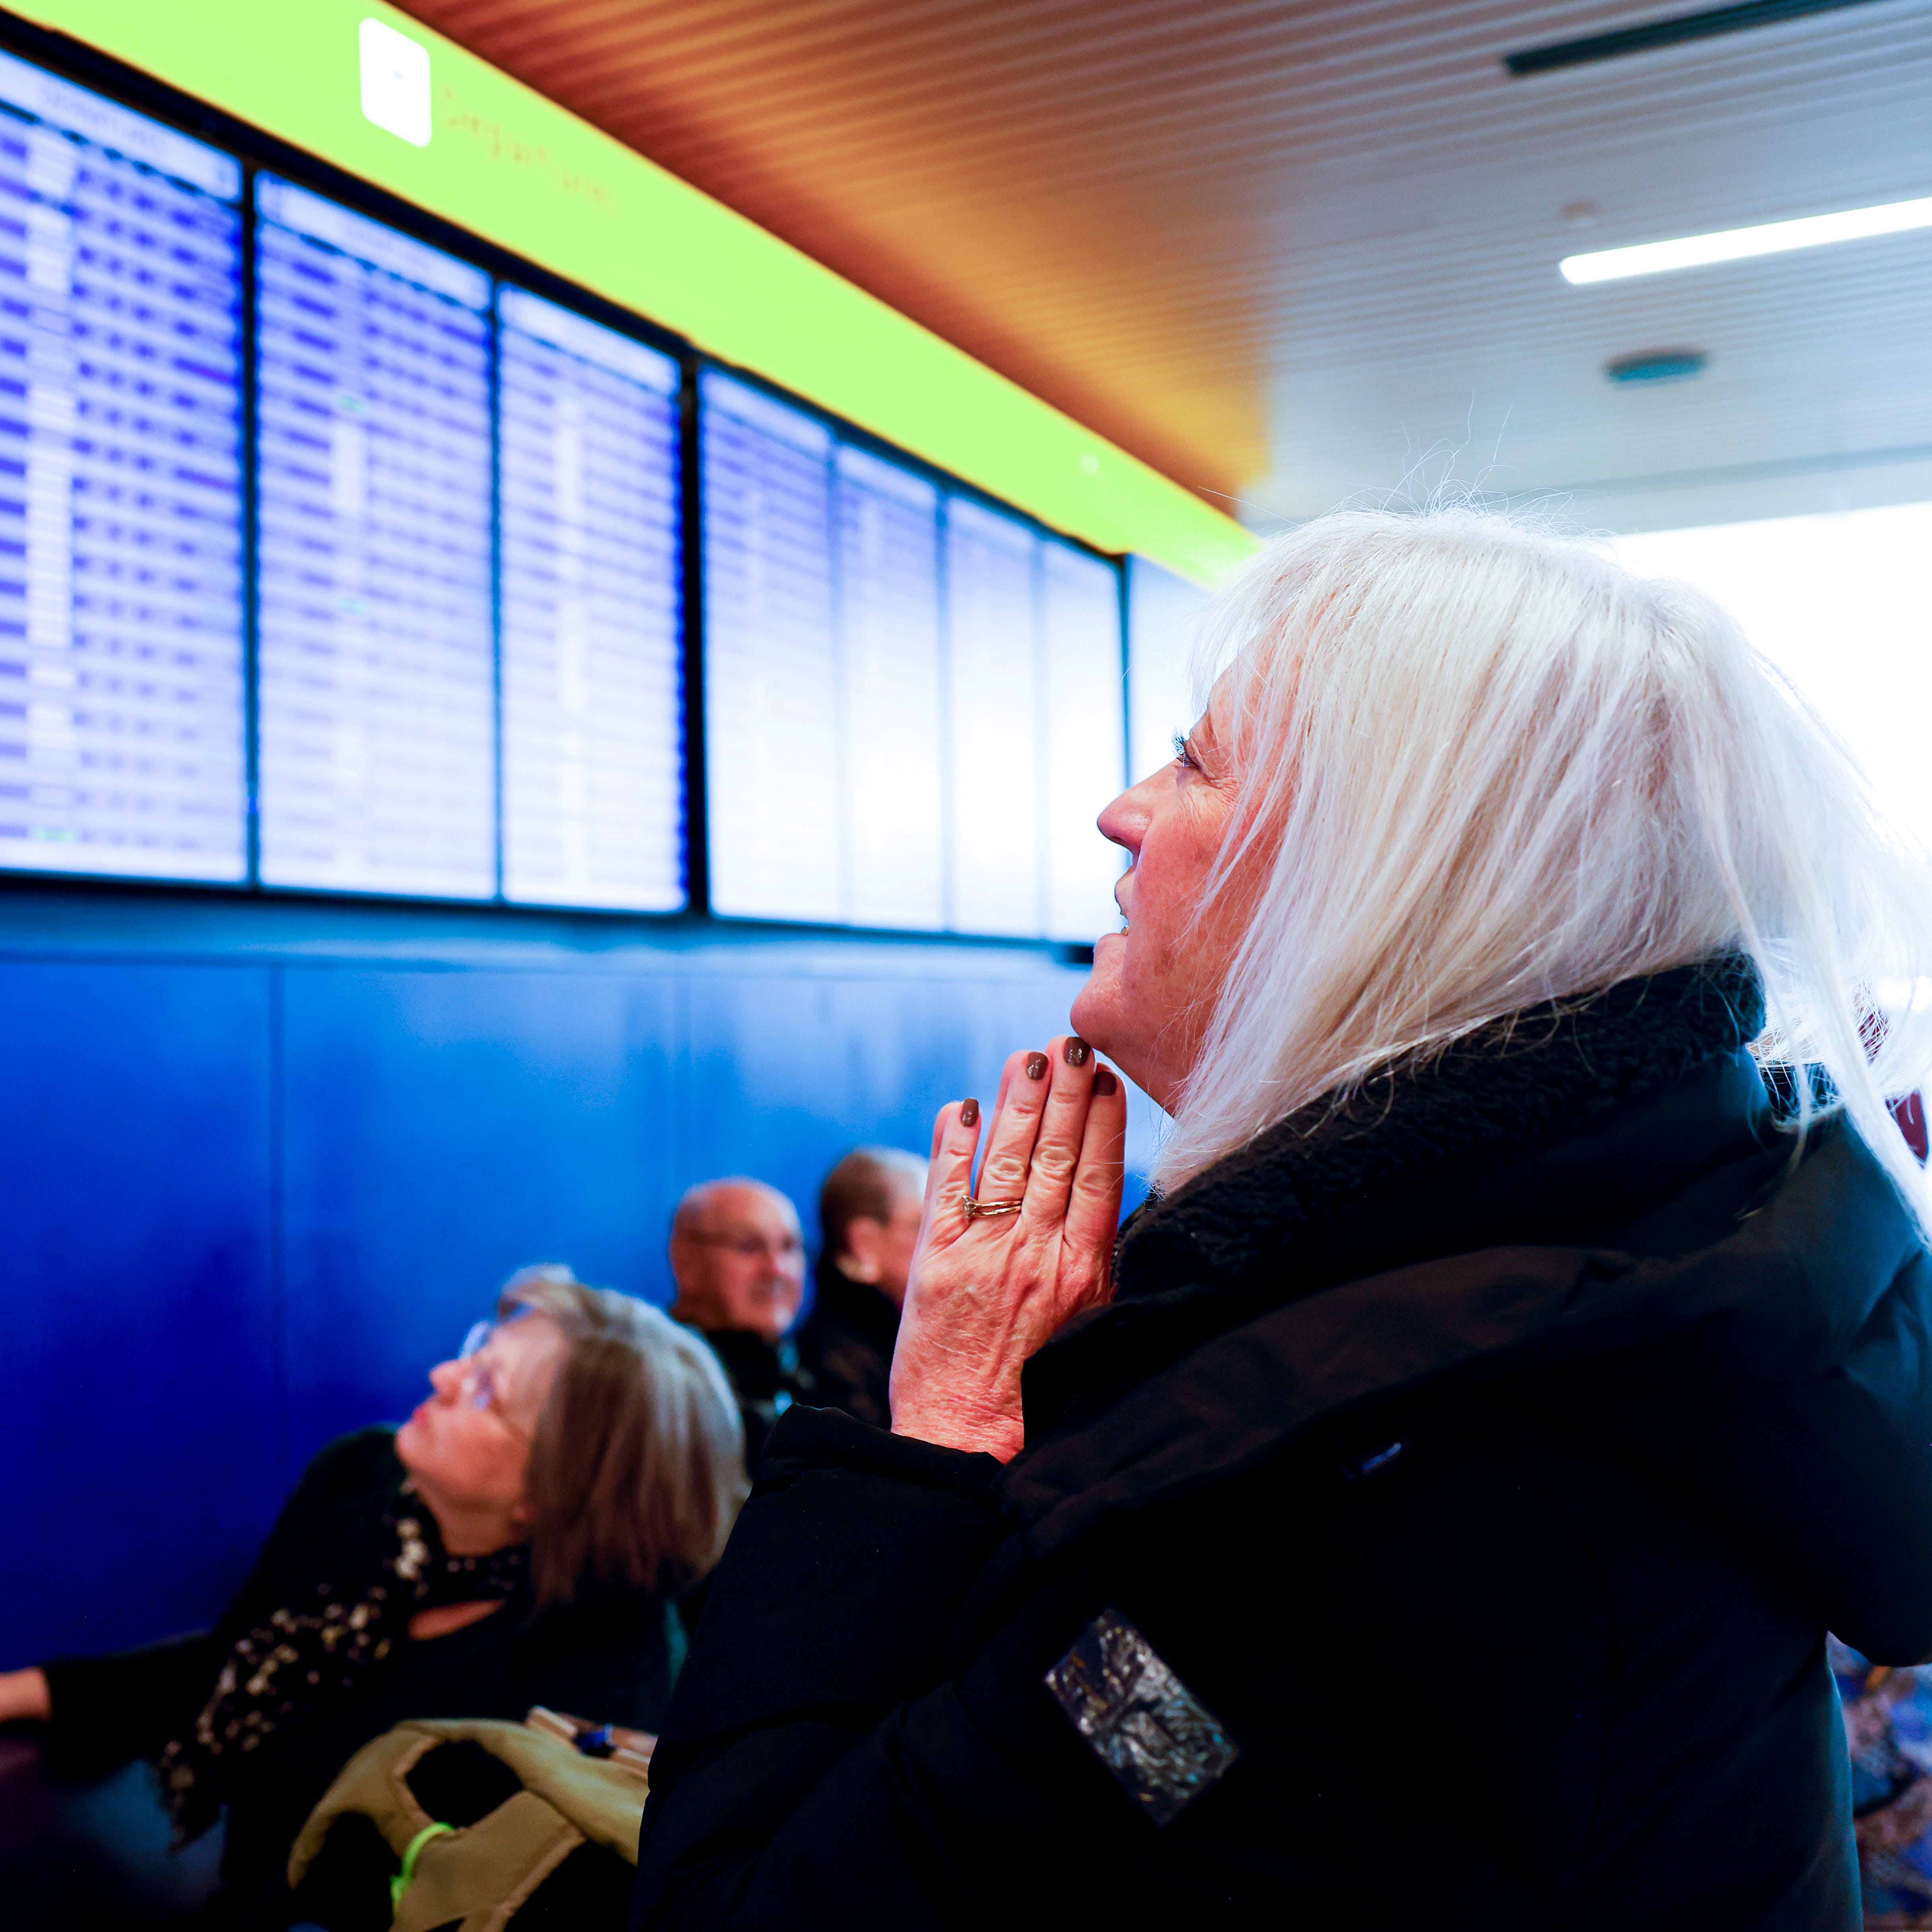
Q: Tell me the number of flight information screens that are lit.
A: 7